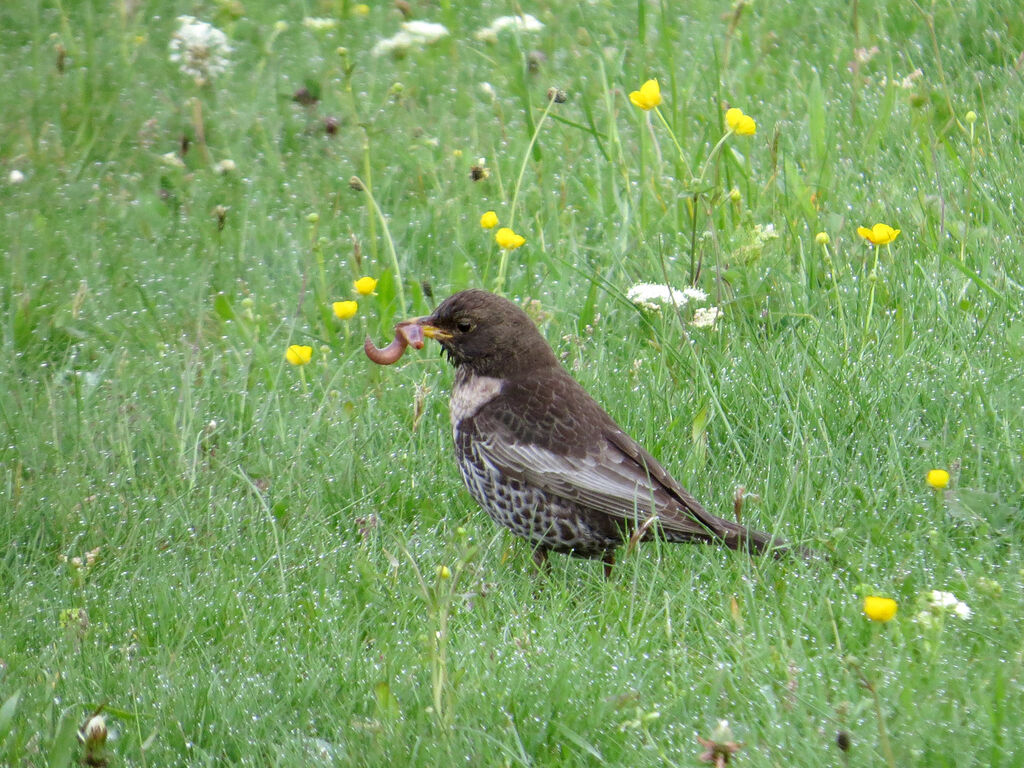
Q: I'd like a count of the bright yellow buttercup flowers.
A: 10